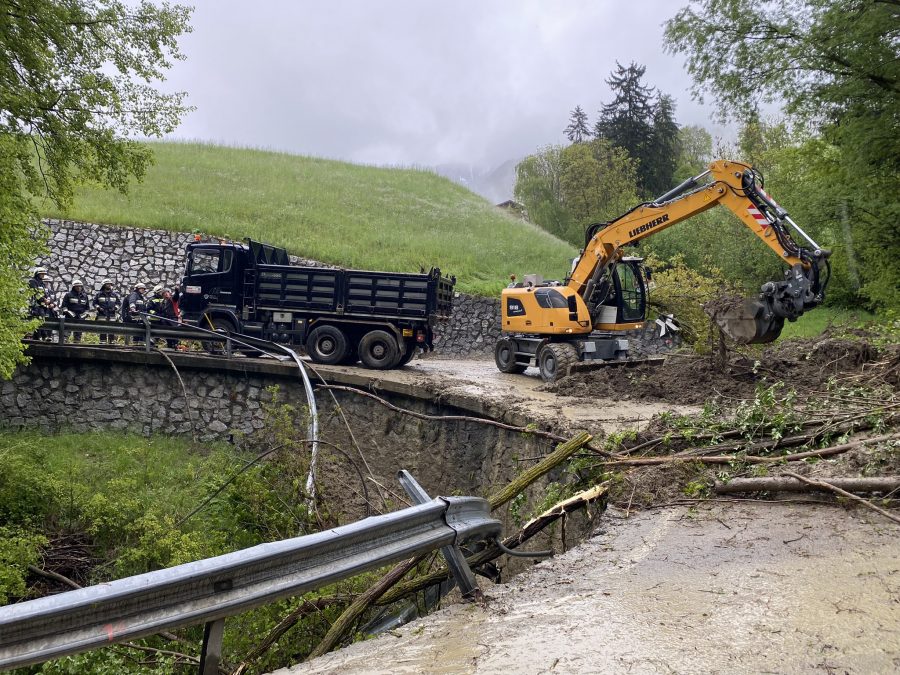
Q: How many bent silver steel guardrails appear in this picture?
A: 2